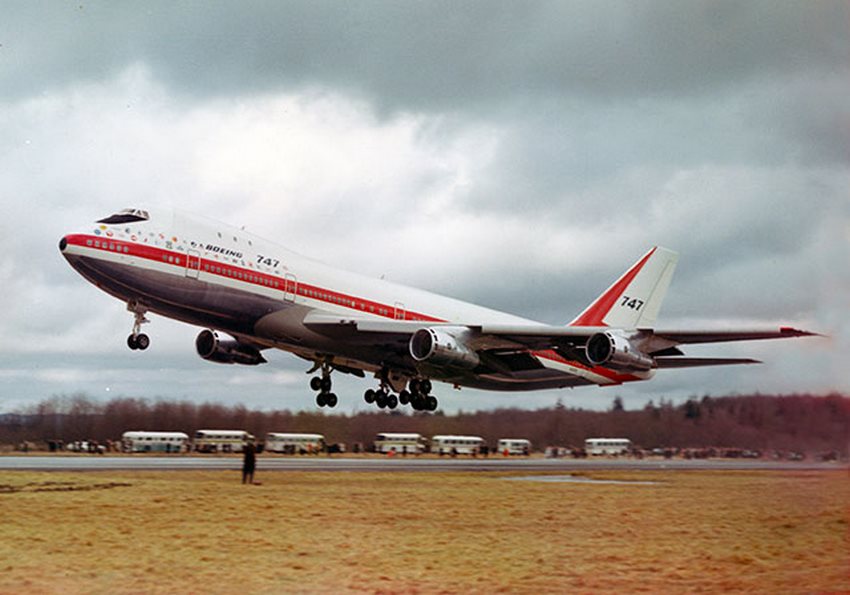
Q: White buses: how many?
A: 7